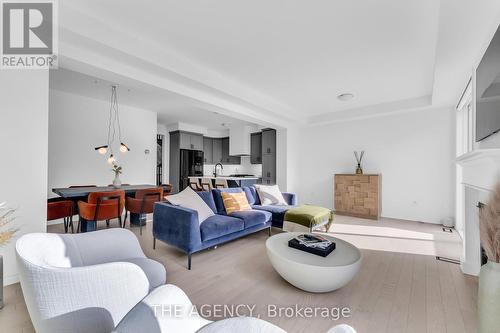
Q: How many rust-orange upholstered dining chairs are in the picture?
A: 6